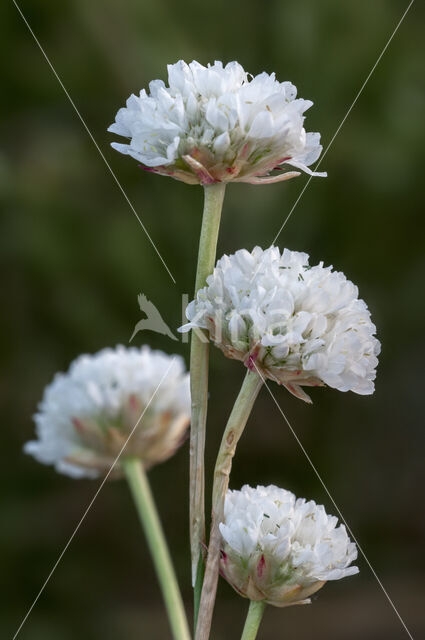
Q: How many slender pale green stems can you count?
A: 4